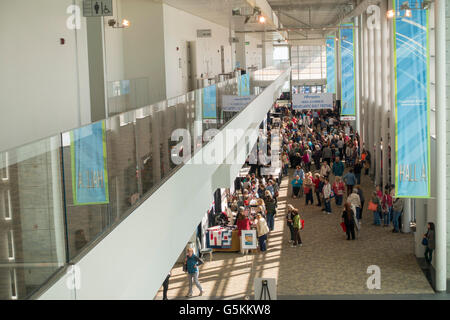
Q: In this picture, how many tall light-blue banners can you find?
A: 3